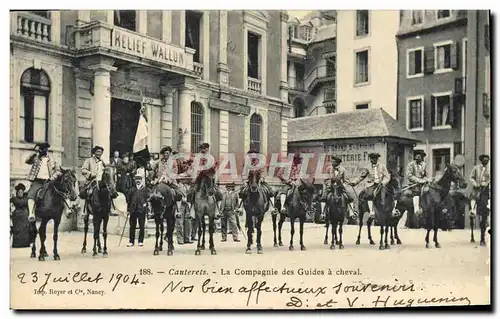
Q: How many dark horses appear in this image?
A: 10